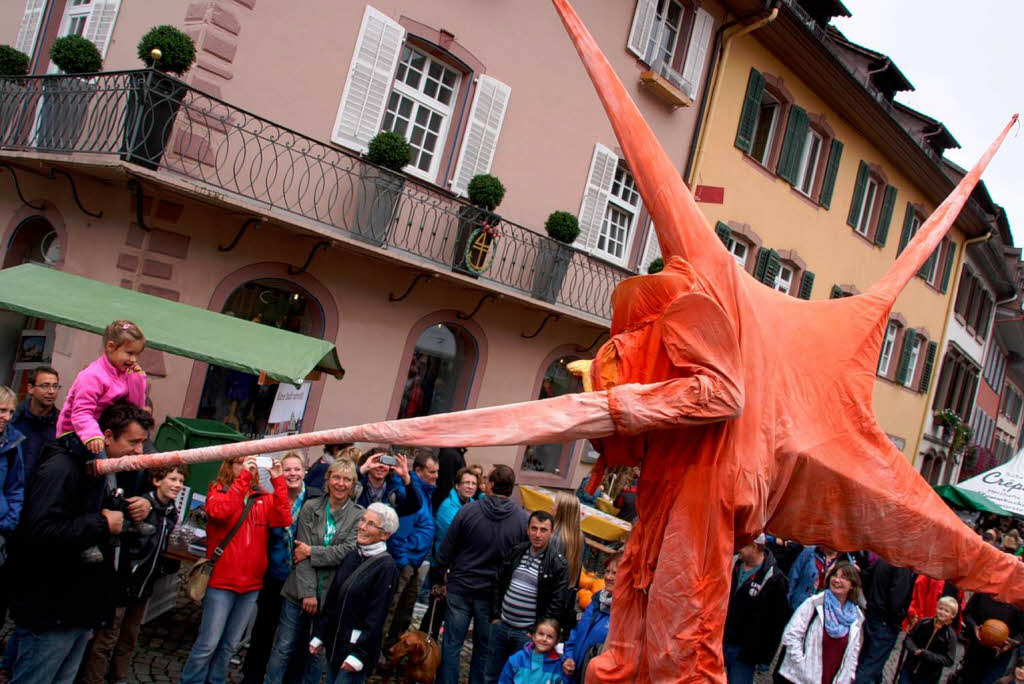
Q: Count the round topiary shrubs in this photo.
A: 7